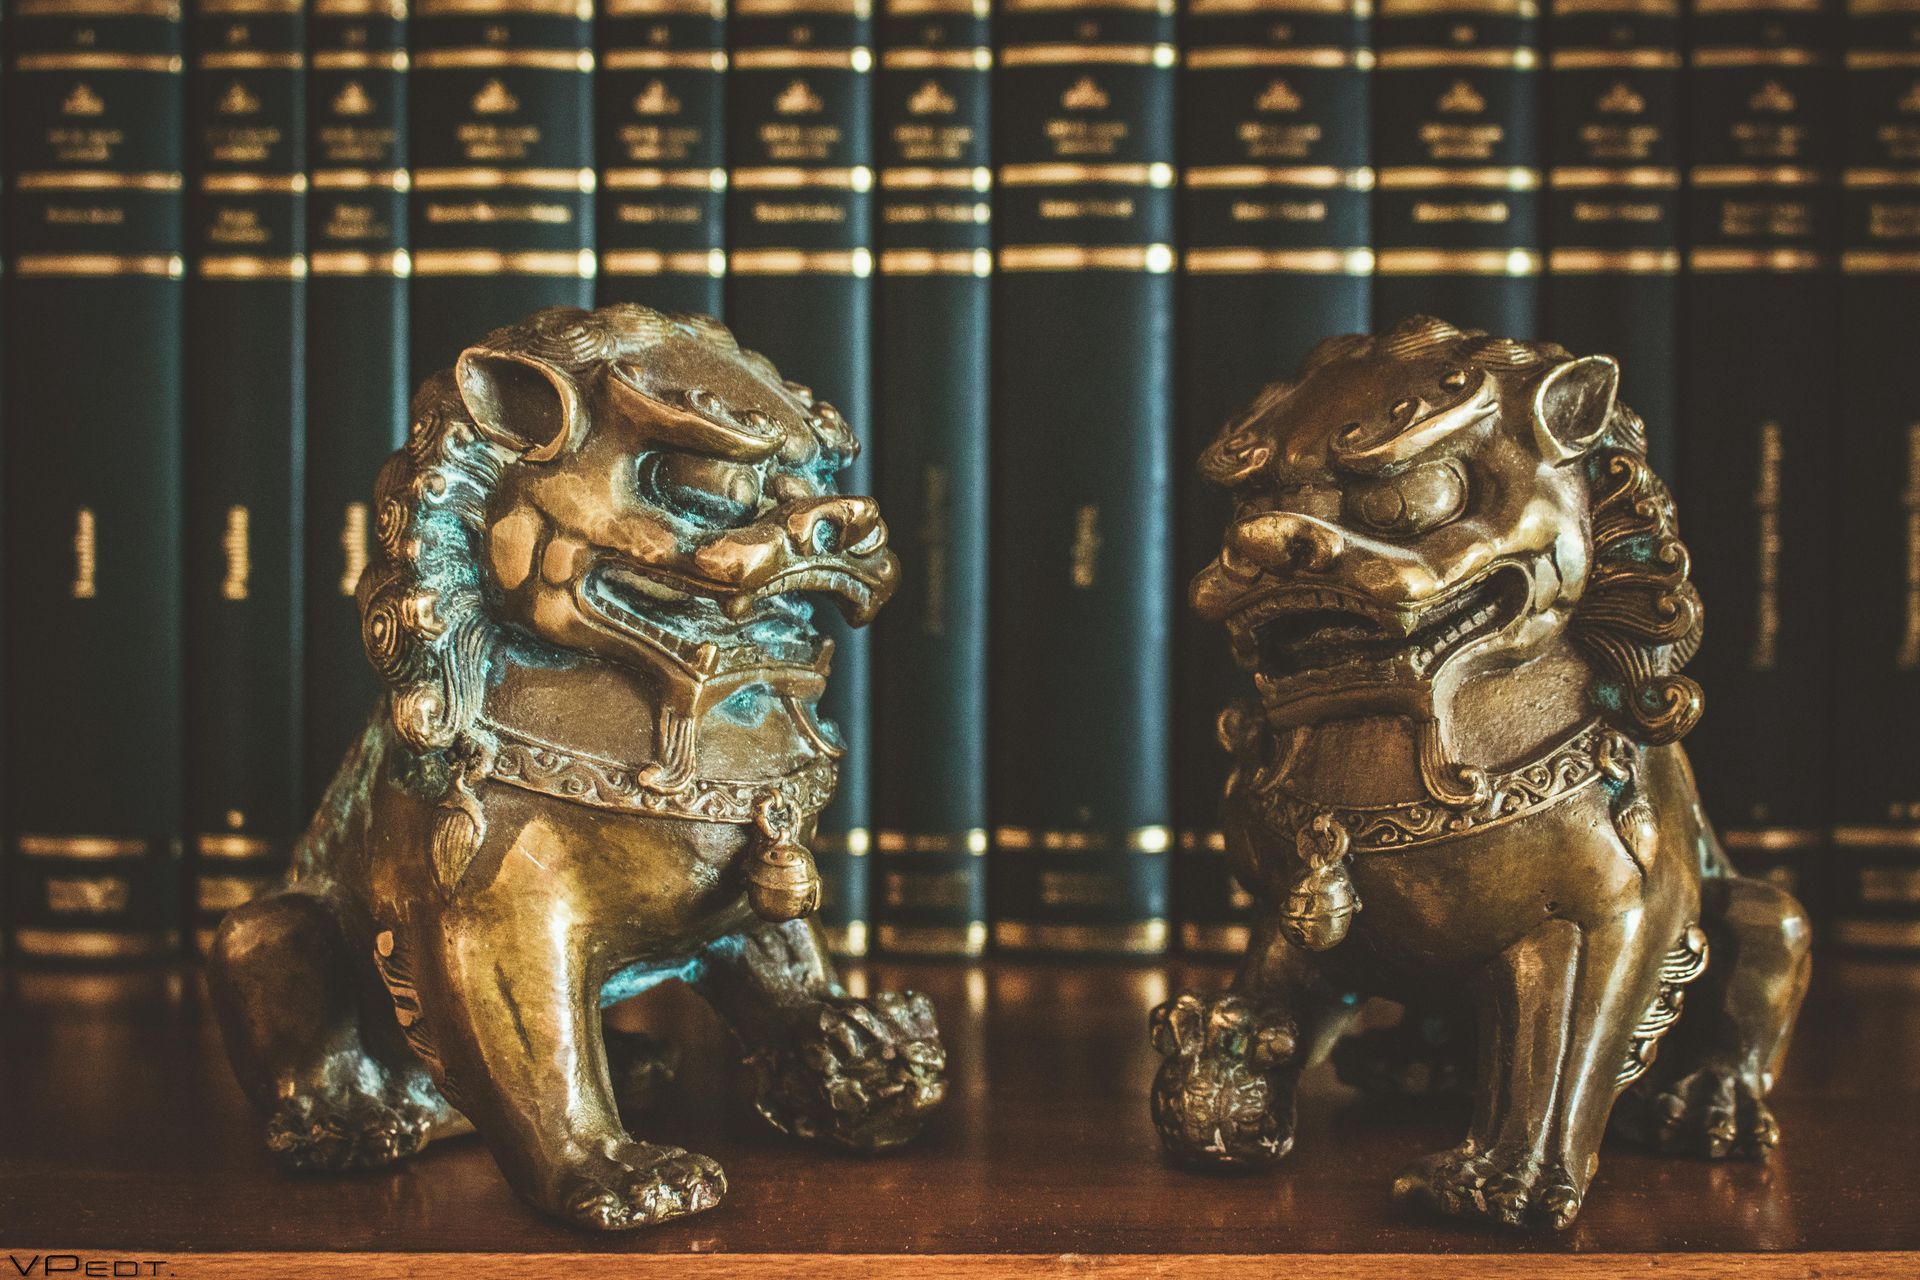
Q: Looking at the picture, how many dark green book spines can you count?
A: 13